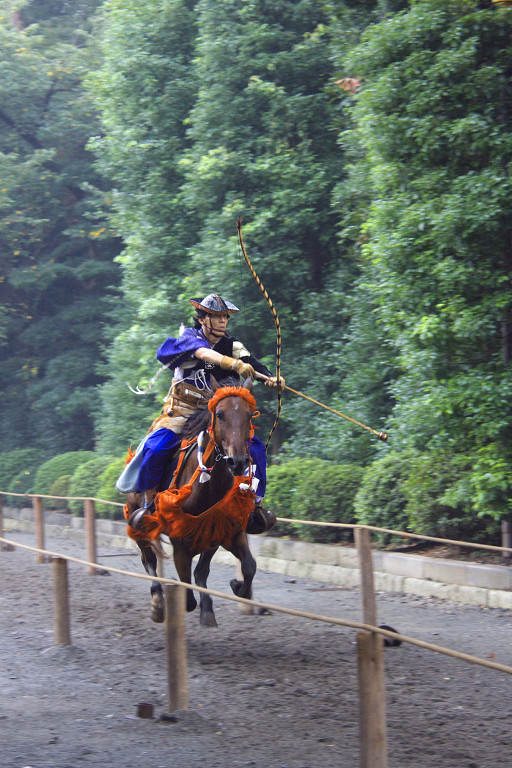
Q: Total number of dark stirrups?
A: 2